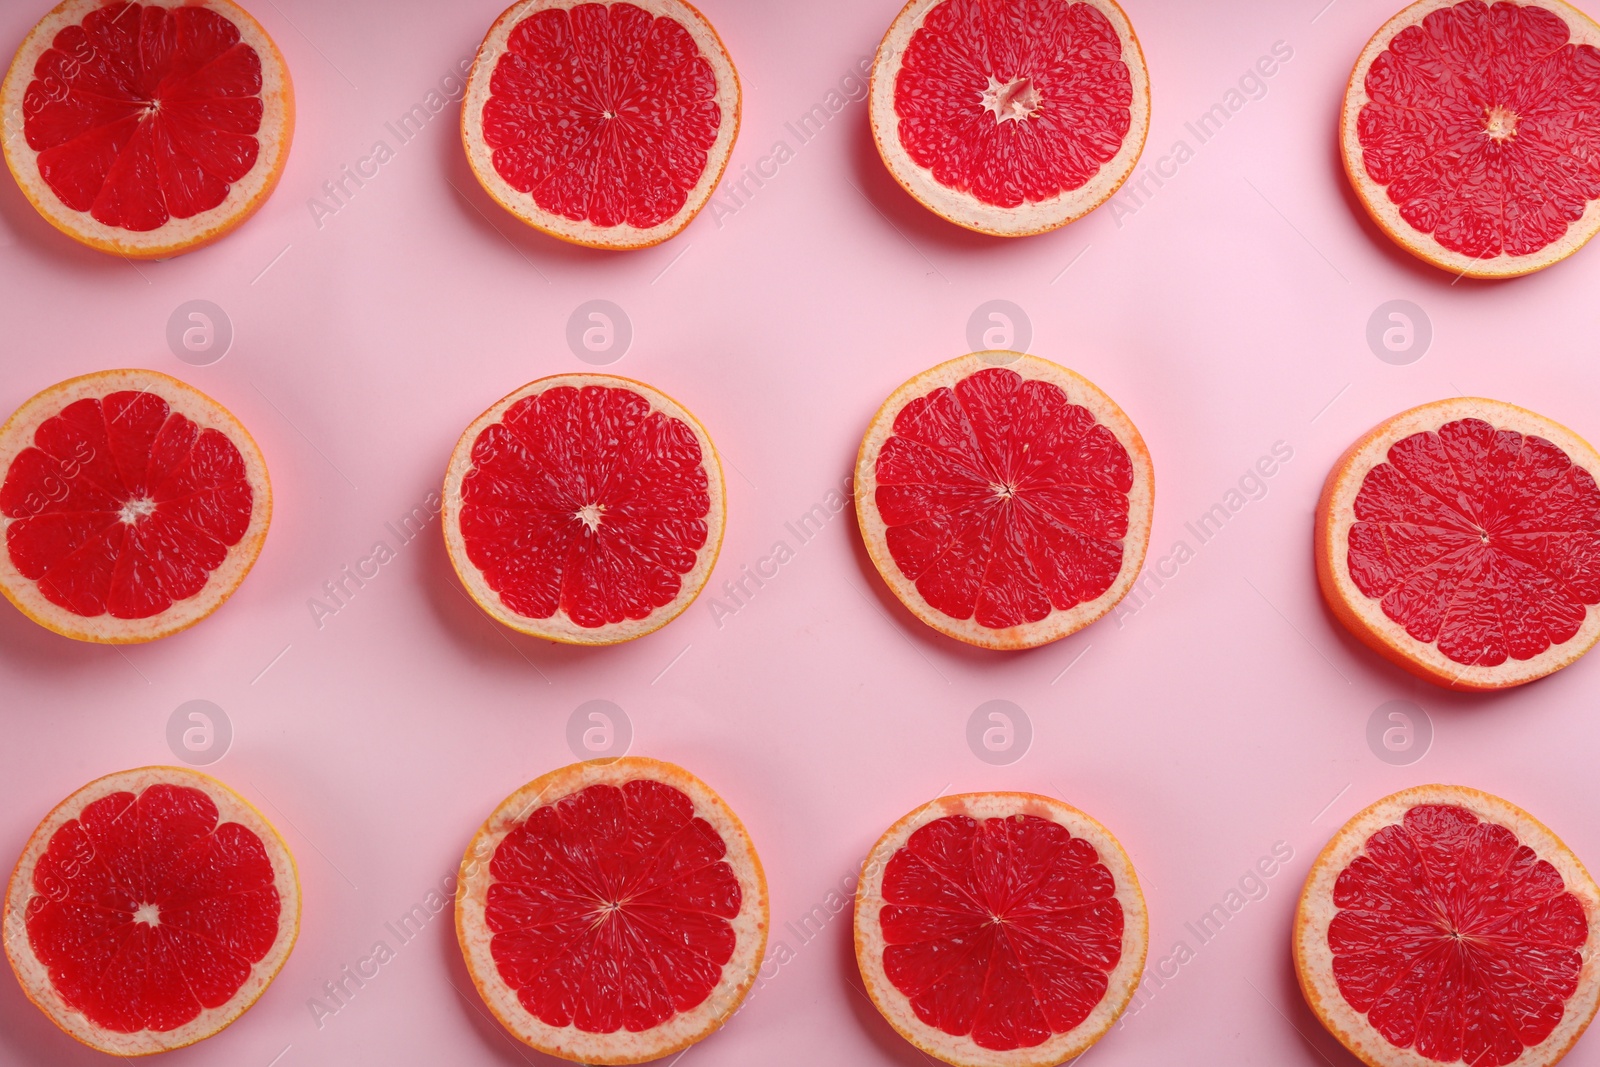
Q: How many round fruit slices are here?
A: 12